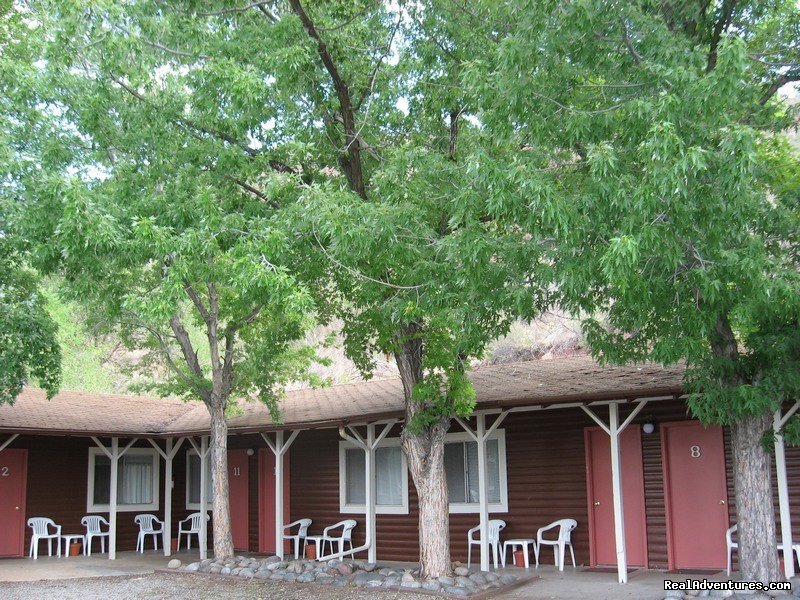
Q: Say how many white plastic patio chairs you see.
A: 9